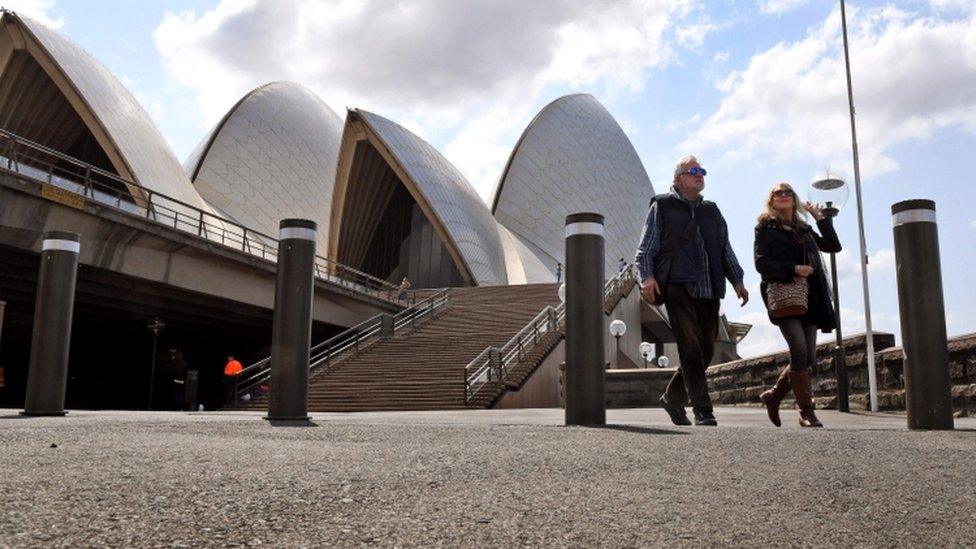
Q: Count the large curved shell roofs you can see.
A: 4